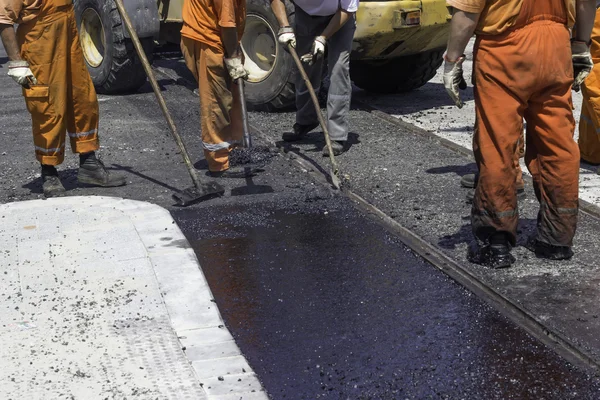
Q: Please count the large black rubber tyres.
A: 3